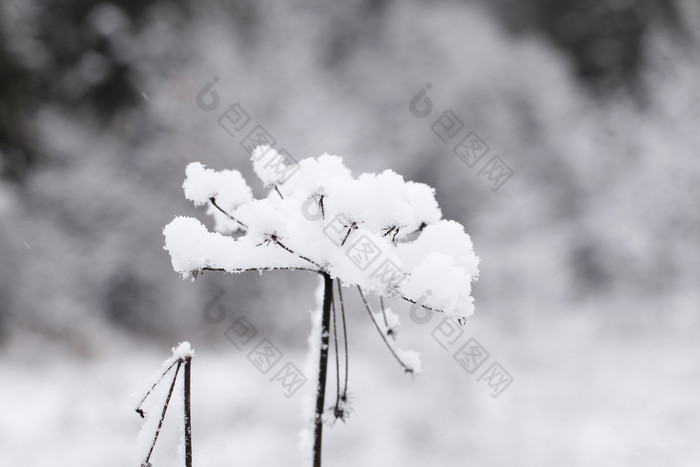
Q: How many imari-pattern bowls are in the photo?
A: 0